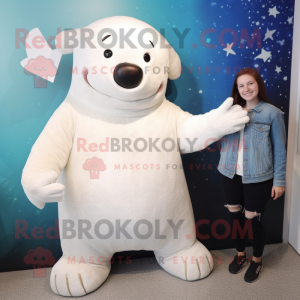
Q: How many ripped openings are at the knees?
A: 2